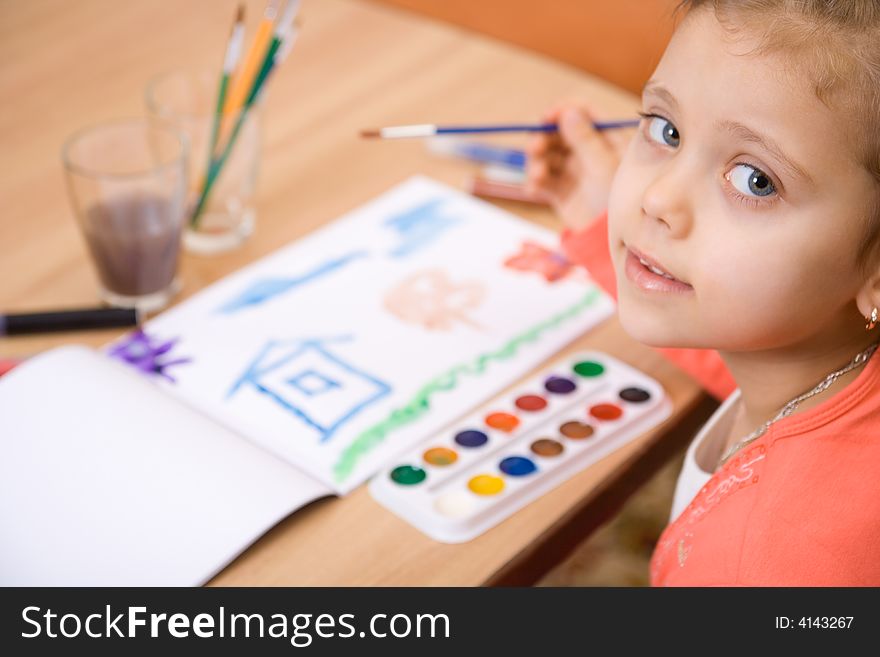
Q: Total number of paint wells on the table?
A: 14